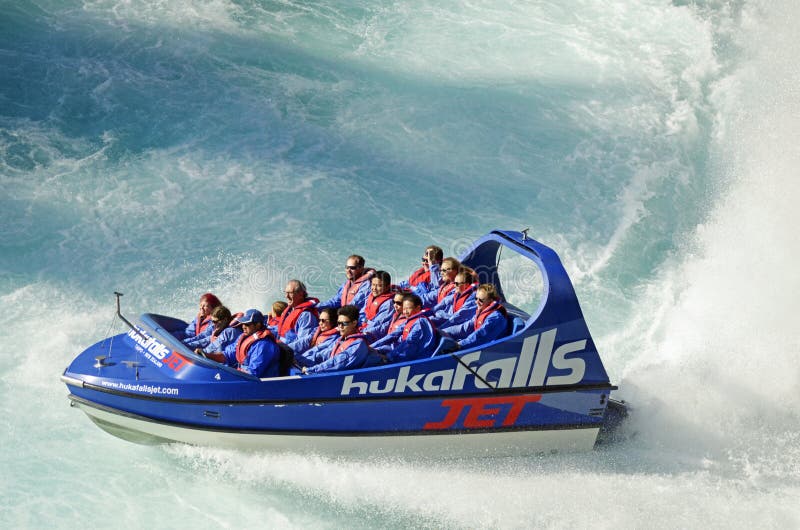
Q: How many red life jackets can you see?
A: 15